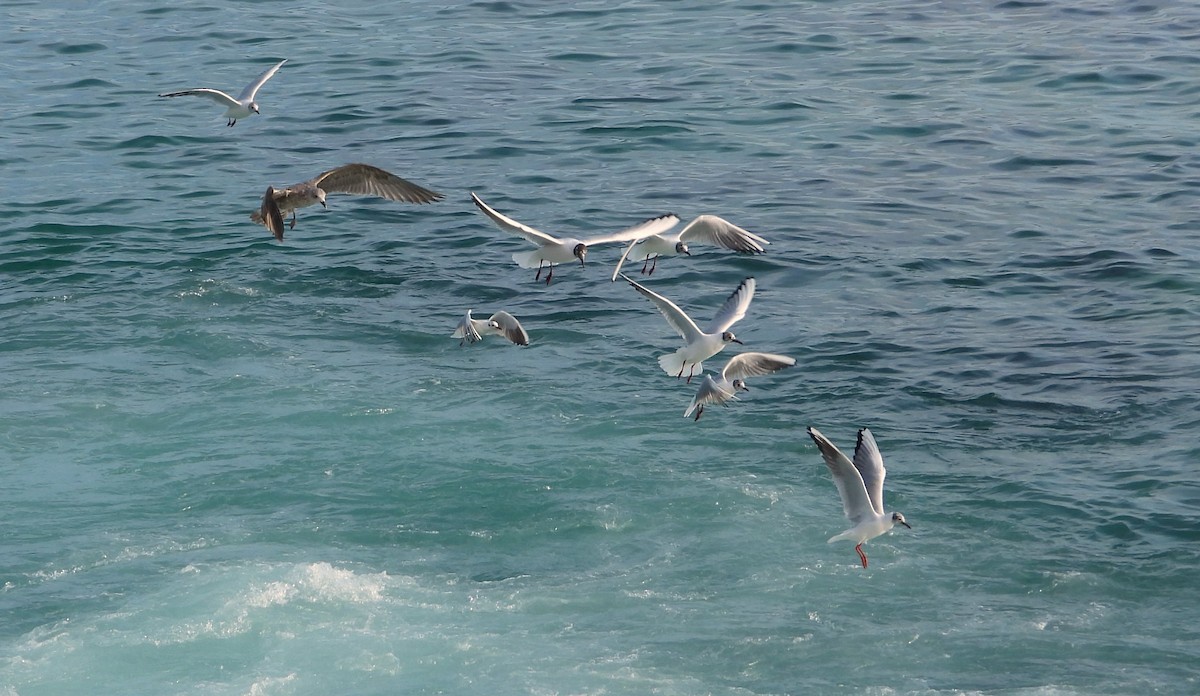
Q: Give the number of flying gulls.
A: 8